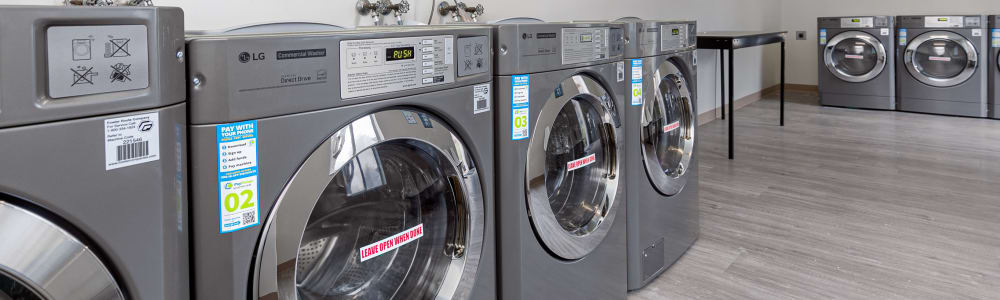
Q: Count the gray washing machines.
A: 7